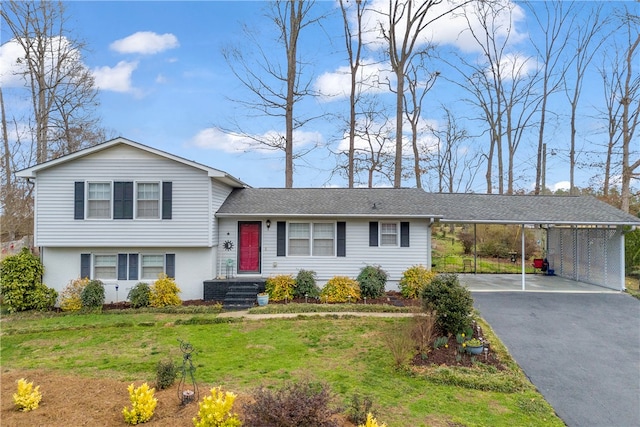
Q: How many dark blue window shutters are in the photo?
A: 12